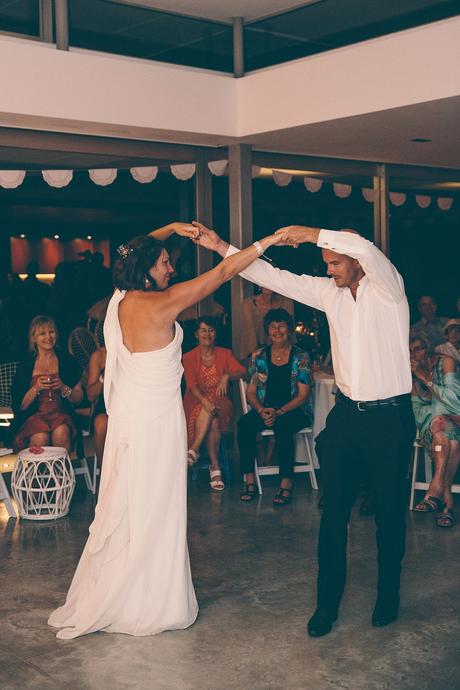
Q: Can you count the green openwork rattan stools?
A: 0